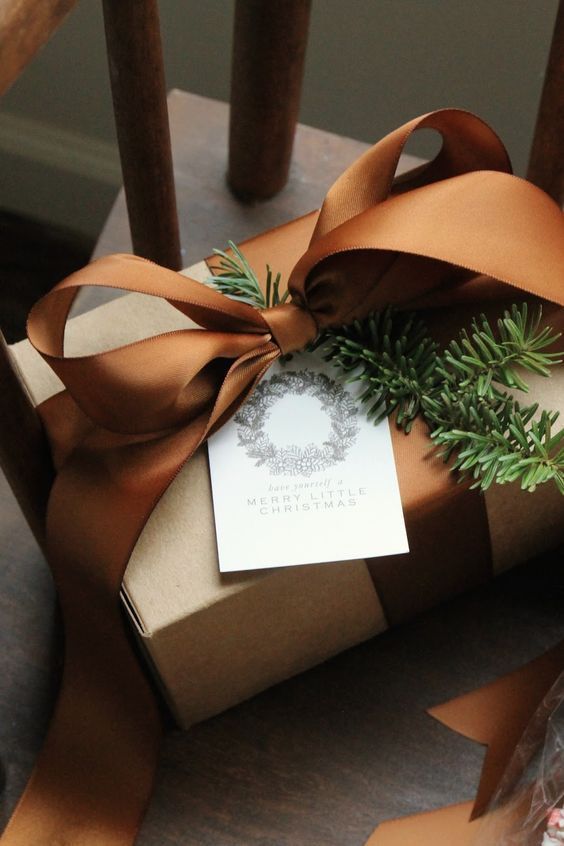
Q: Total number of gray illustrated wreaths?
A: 1